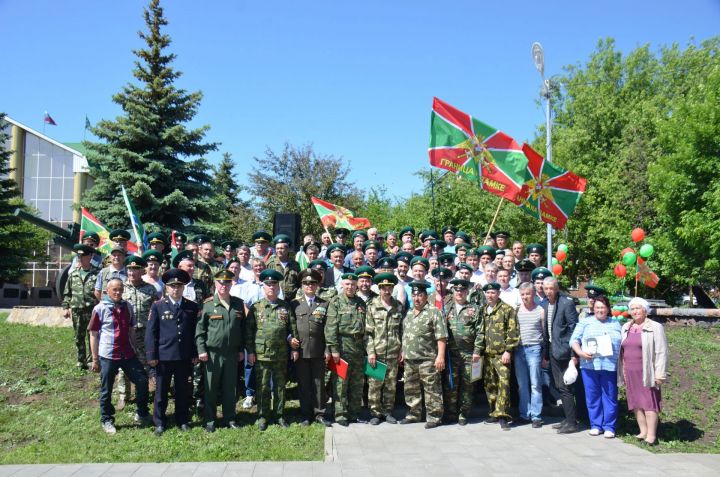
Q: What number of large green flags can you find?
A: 2